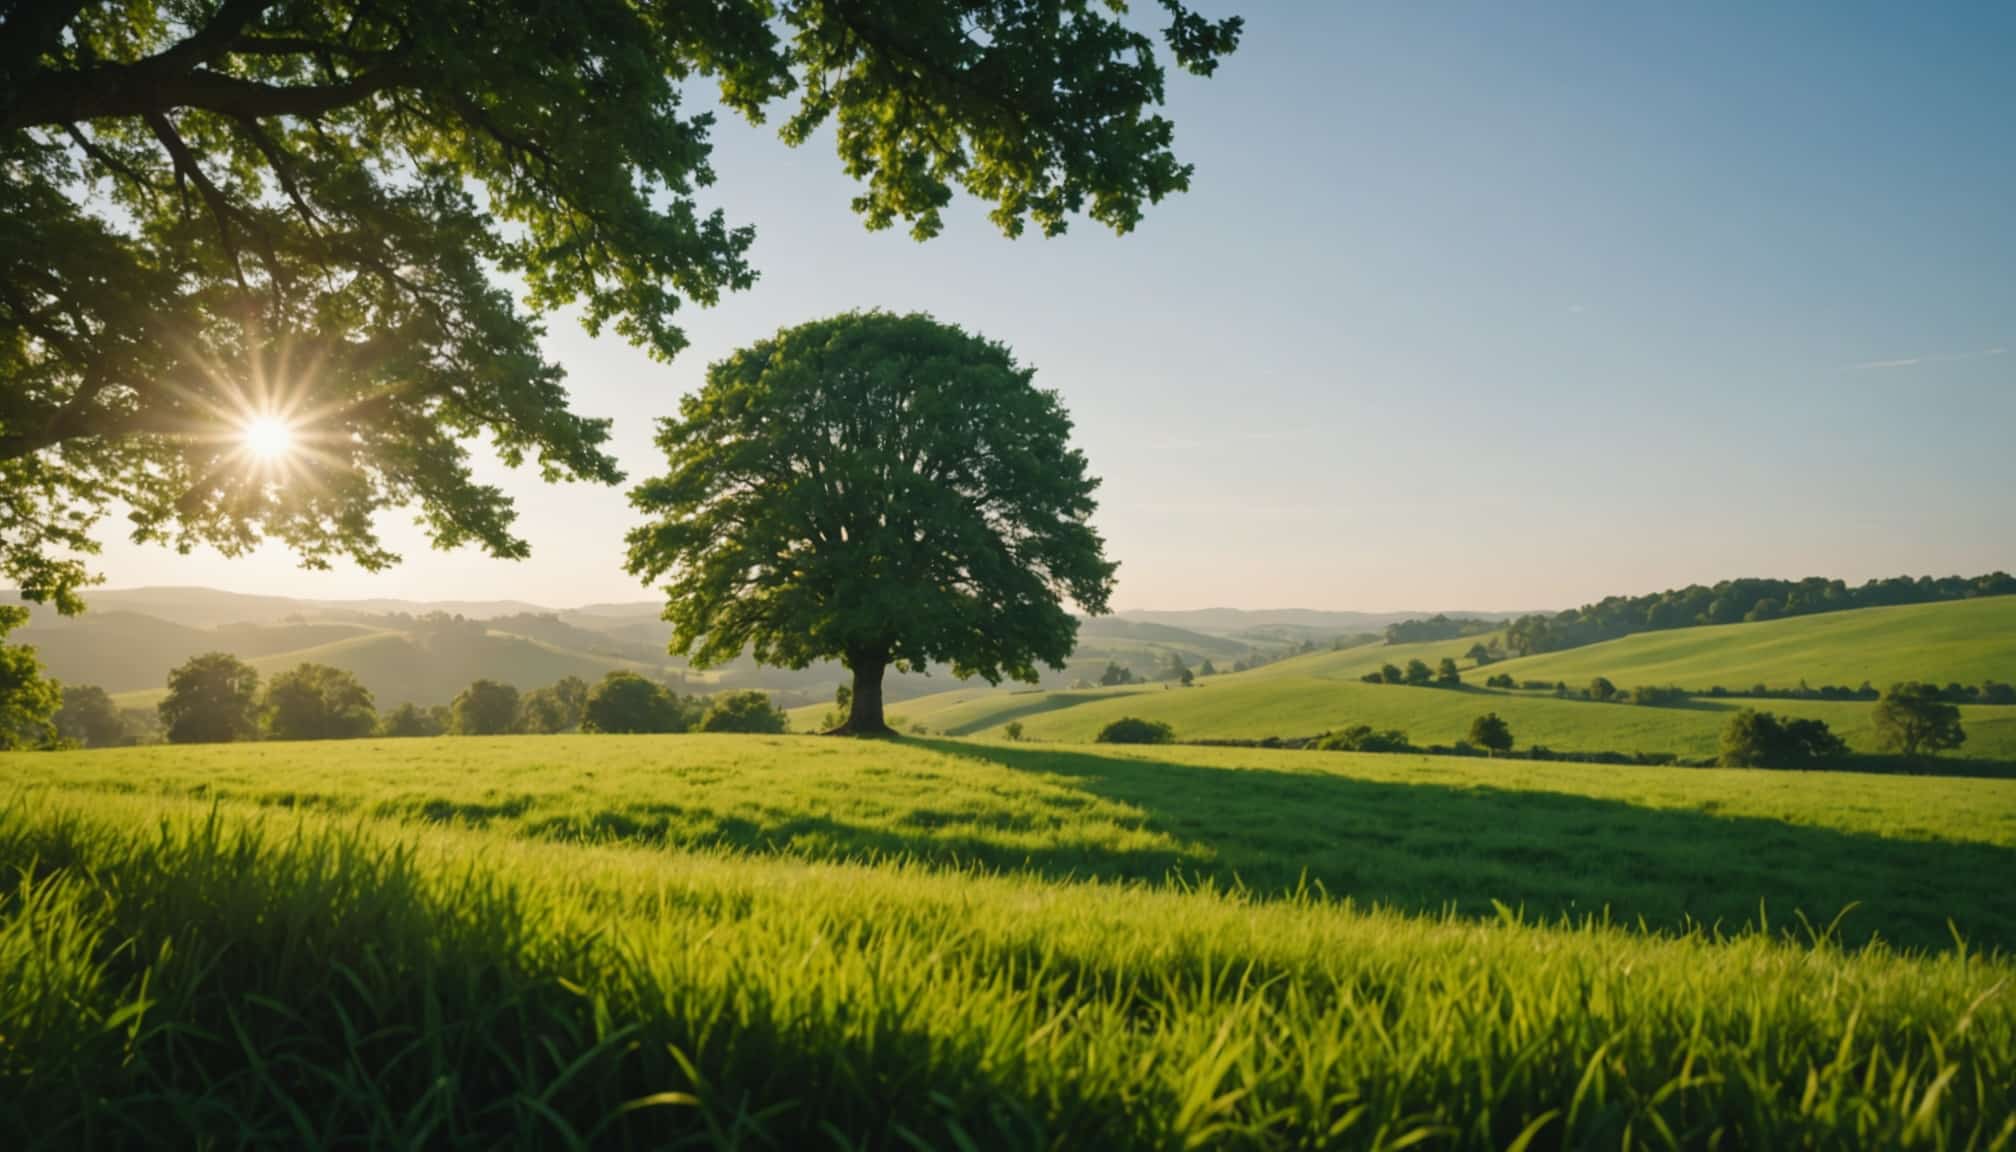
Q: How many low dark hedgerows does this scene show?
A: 2